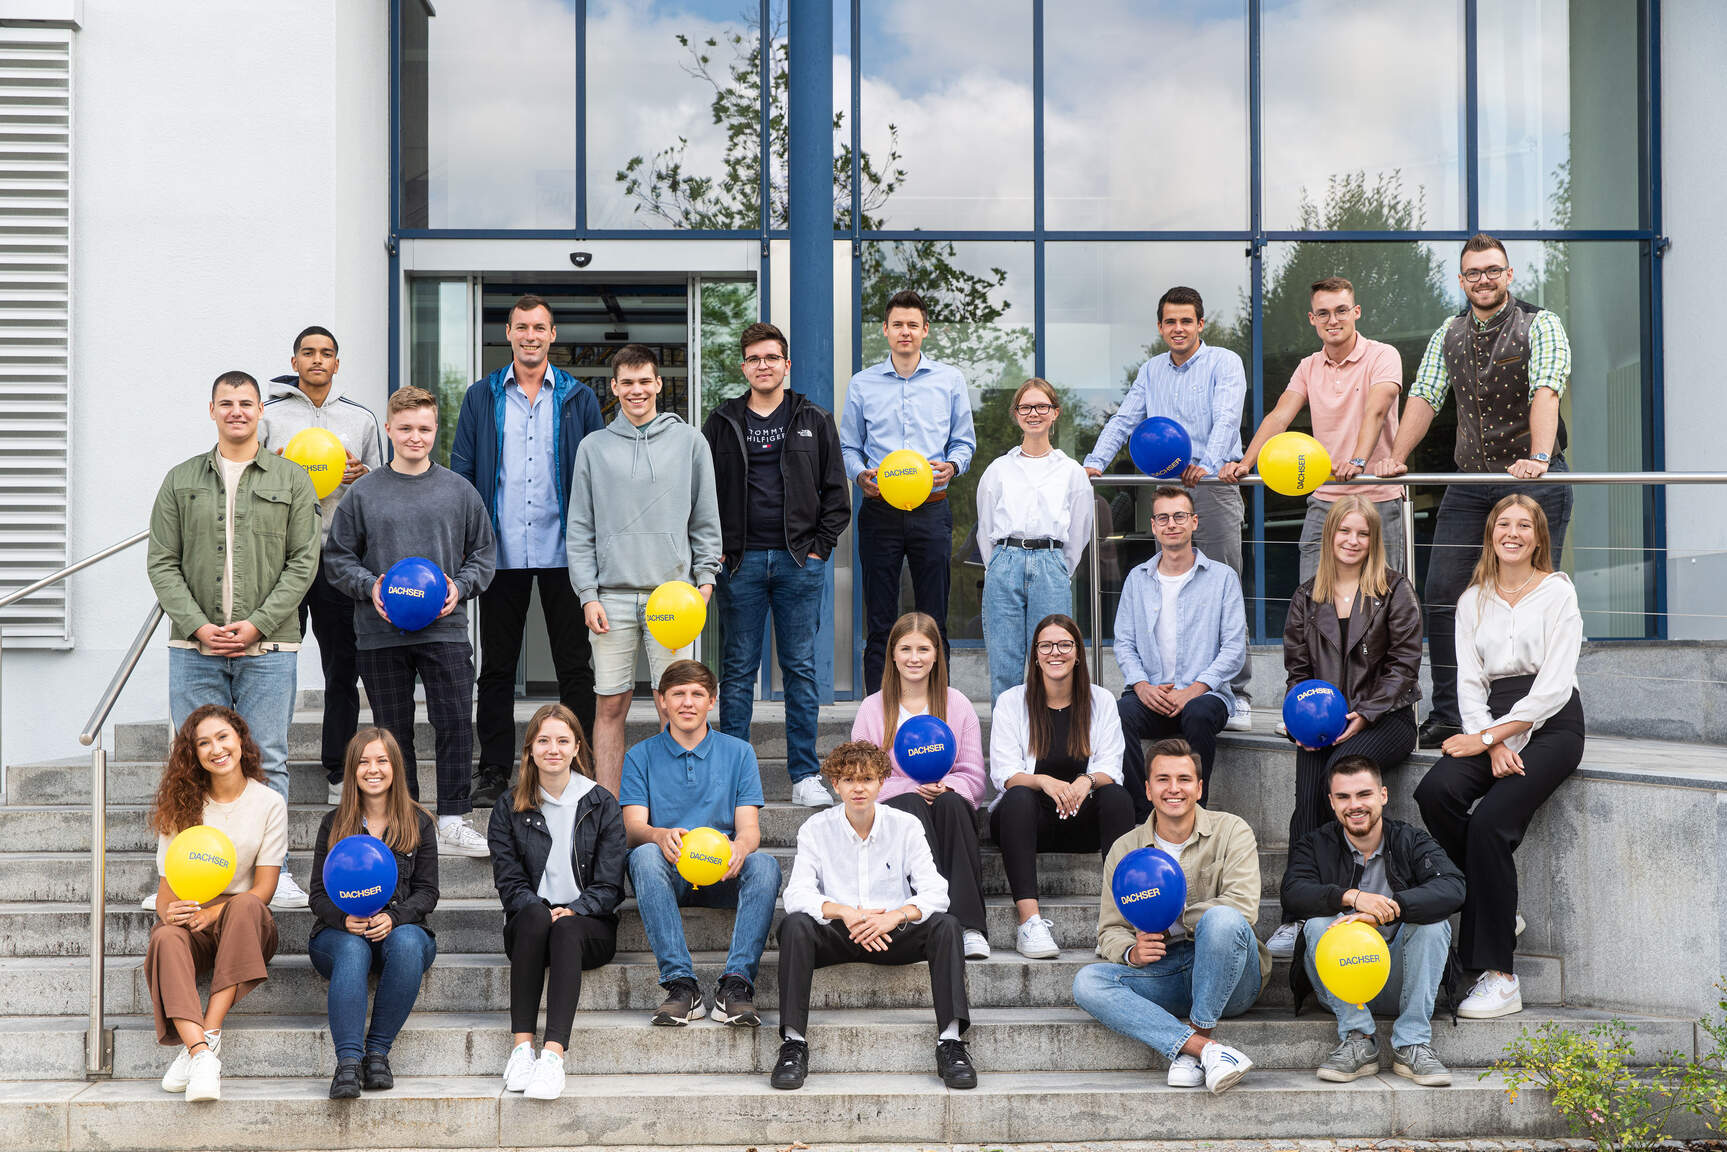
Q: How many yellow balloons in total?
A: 7